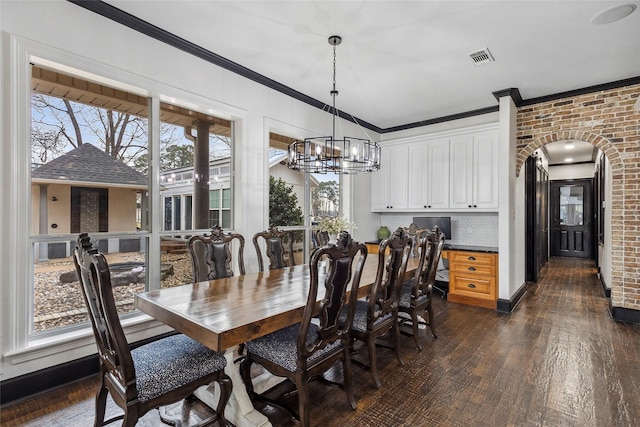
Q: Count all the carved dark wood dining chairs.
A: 8